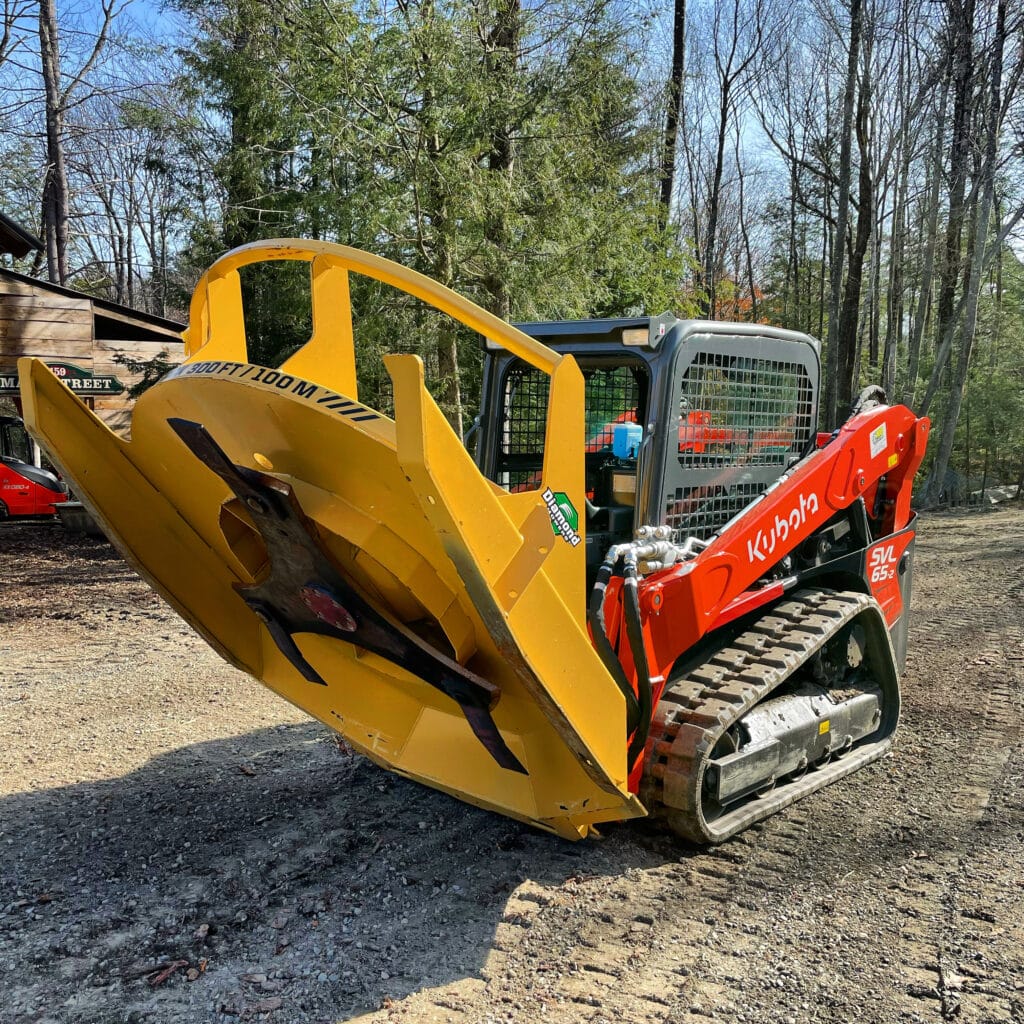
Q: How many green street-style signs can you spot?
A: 1